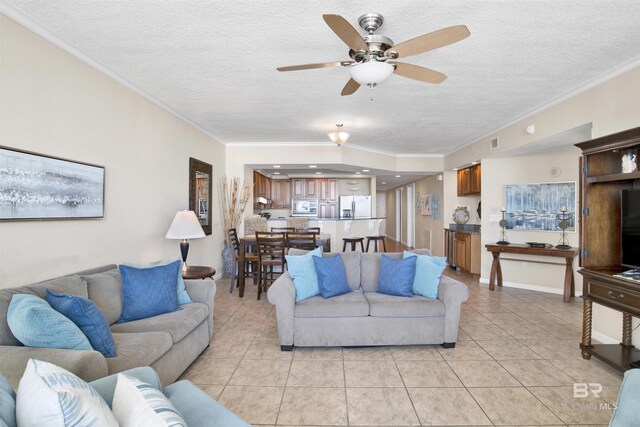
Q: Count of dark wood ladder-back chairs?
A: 5